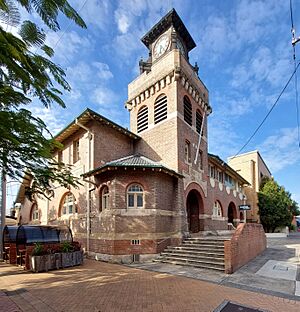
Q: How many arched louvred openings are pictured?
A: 4